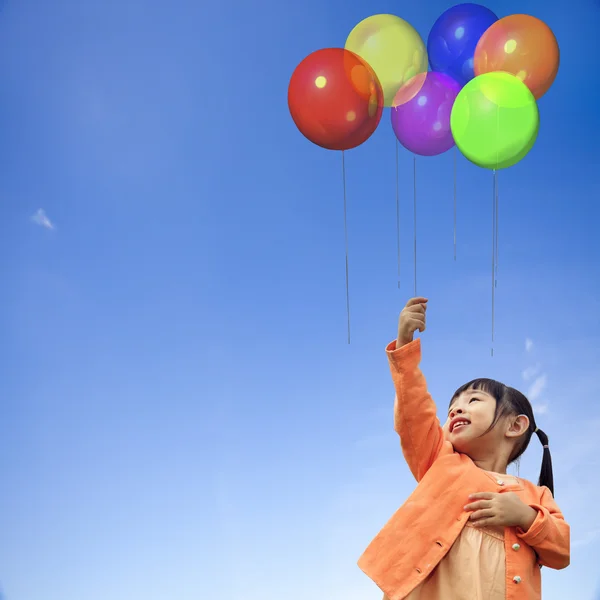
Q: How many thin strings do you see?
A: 6